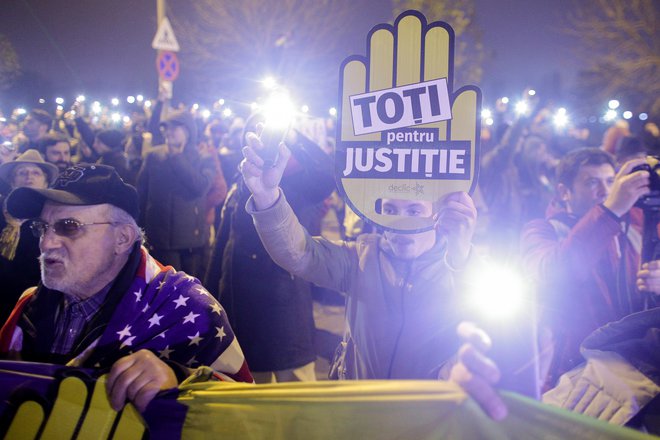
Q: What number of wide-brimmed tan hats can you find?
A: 1